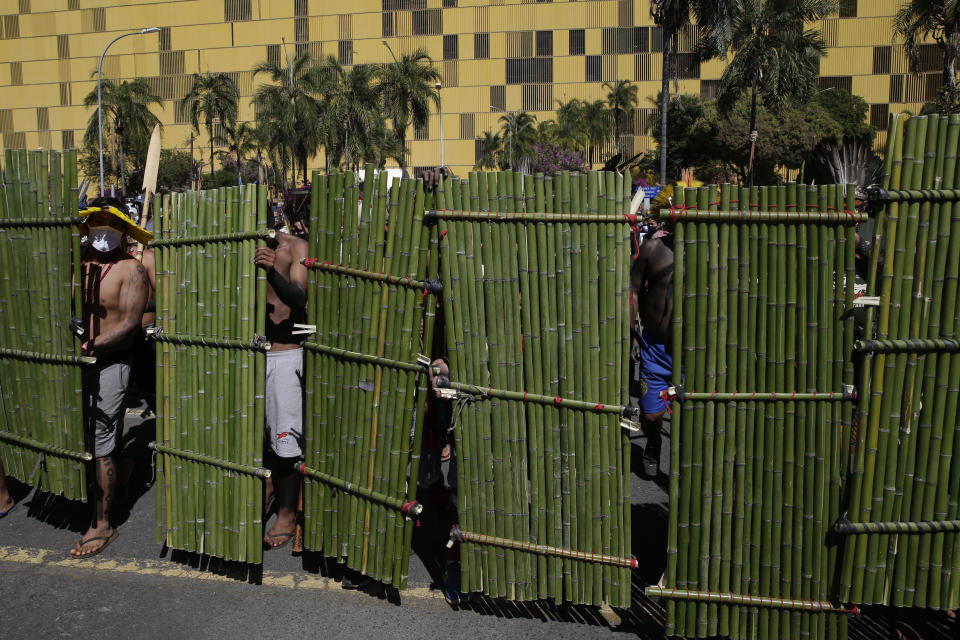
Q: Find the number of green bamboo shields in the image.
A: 6